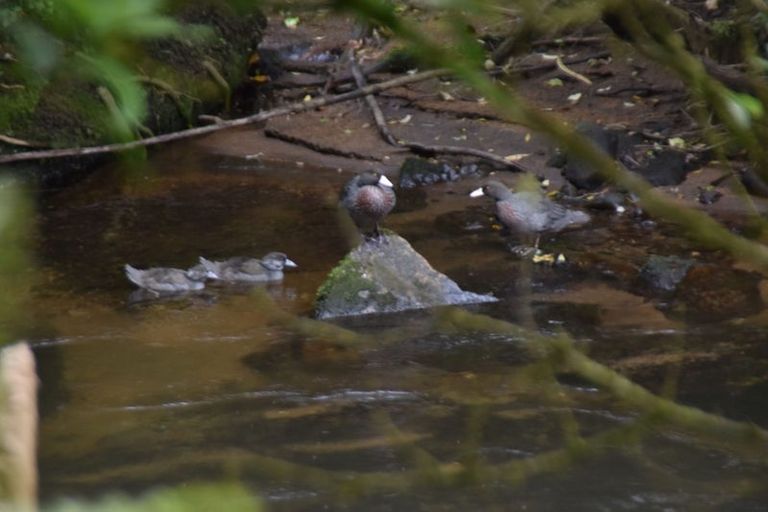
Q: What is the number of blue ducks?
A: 4